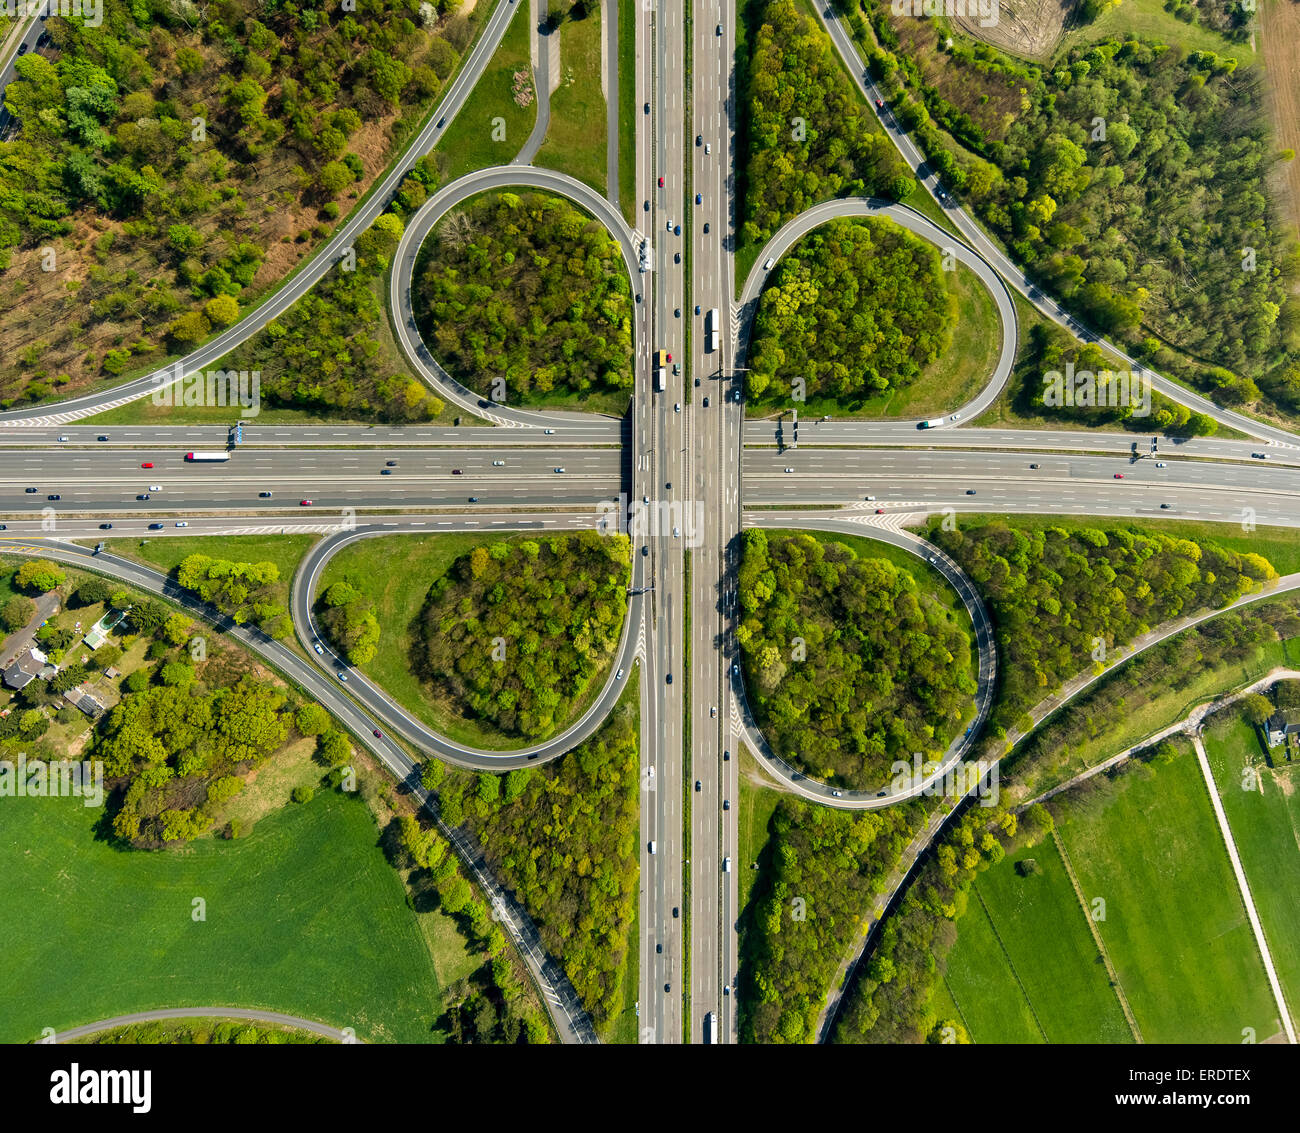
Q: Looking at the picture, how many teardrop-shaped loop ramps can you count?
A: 4